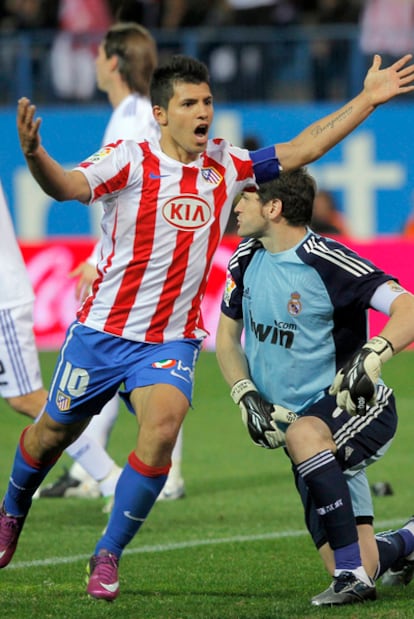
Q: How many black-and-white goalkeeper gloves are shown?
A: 2